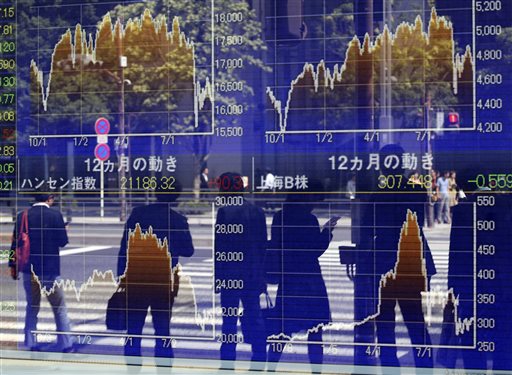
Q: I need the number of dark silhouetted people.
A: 6